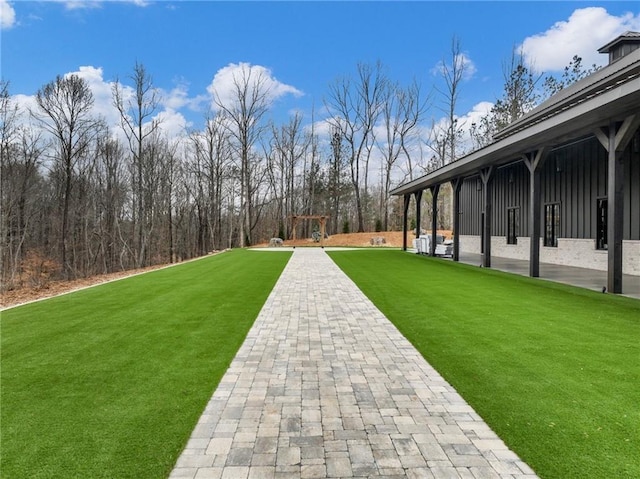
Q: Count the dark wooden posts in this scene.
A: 7